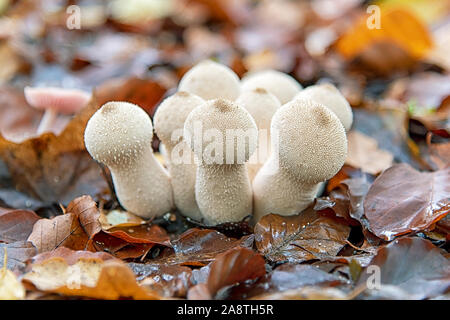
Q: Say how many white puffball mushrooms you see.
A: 8